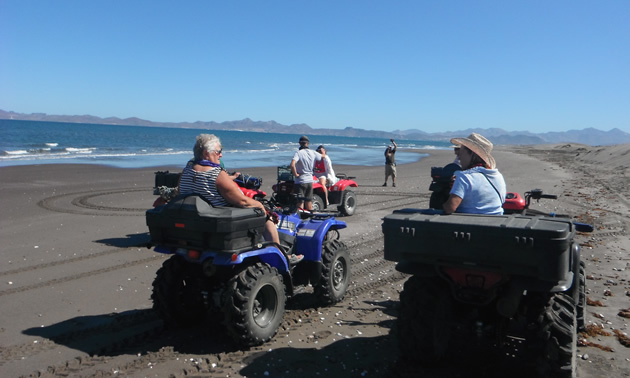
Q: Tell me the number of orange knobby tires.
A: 0